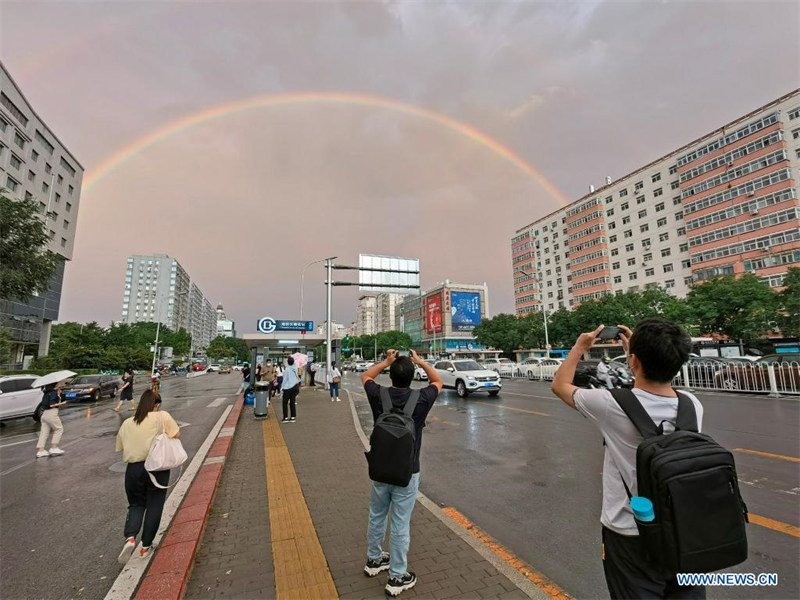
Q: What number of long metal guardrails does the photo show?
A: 1